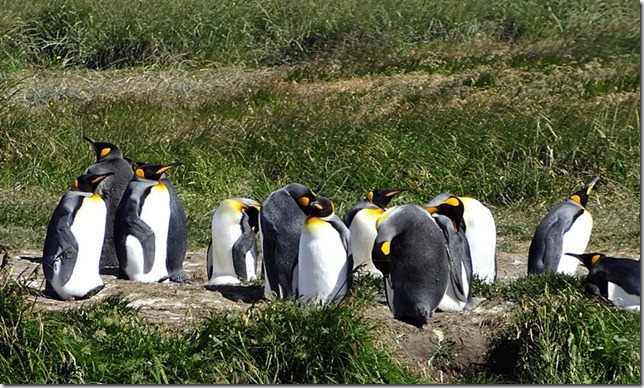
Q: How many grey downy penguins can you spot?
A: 0